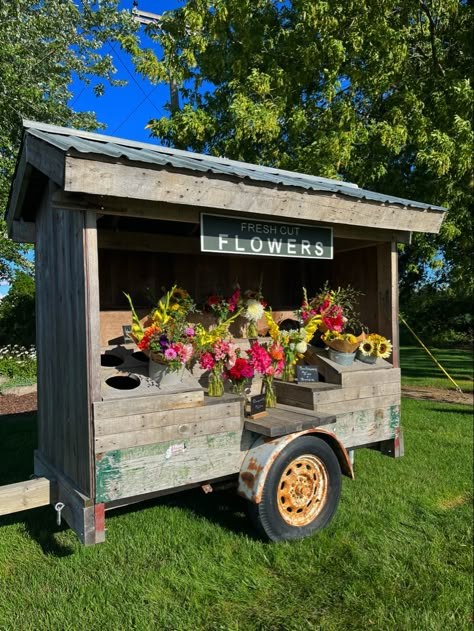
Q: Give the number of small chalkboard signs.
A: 2